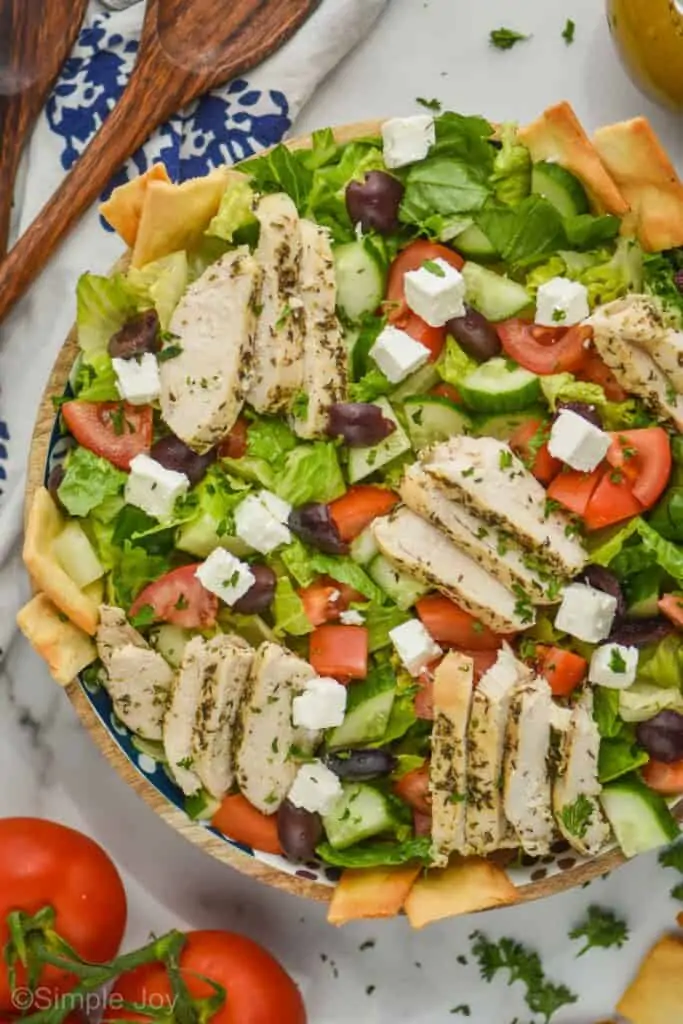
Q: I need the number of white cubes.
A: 14